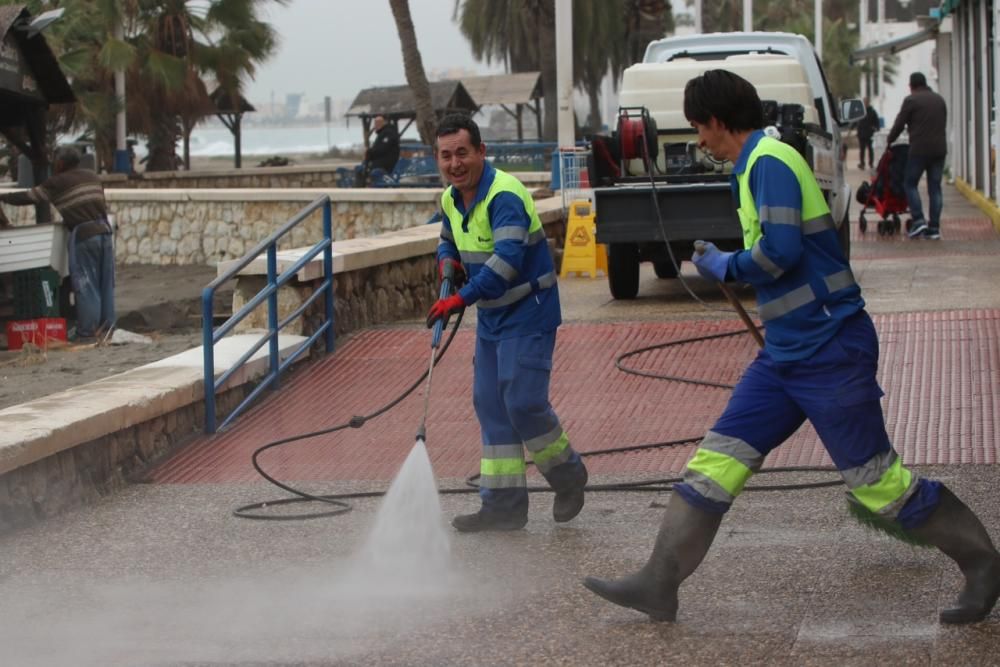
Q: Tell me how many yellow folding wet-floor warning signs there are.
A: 1